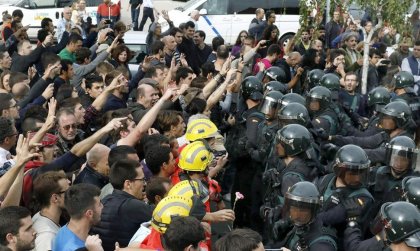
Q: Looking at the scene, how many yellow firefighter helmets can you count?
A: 4